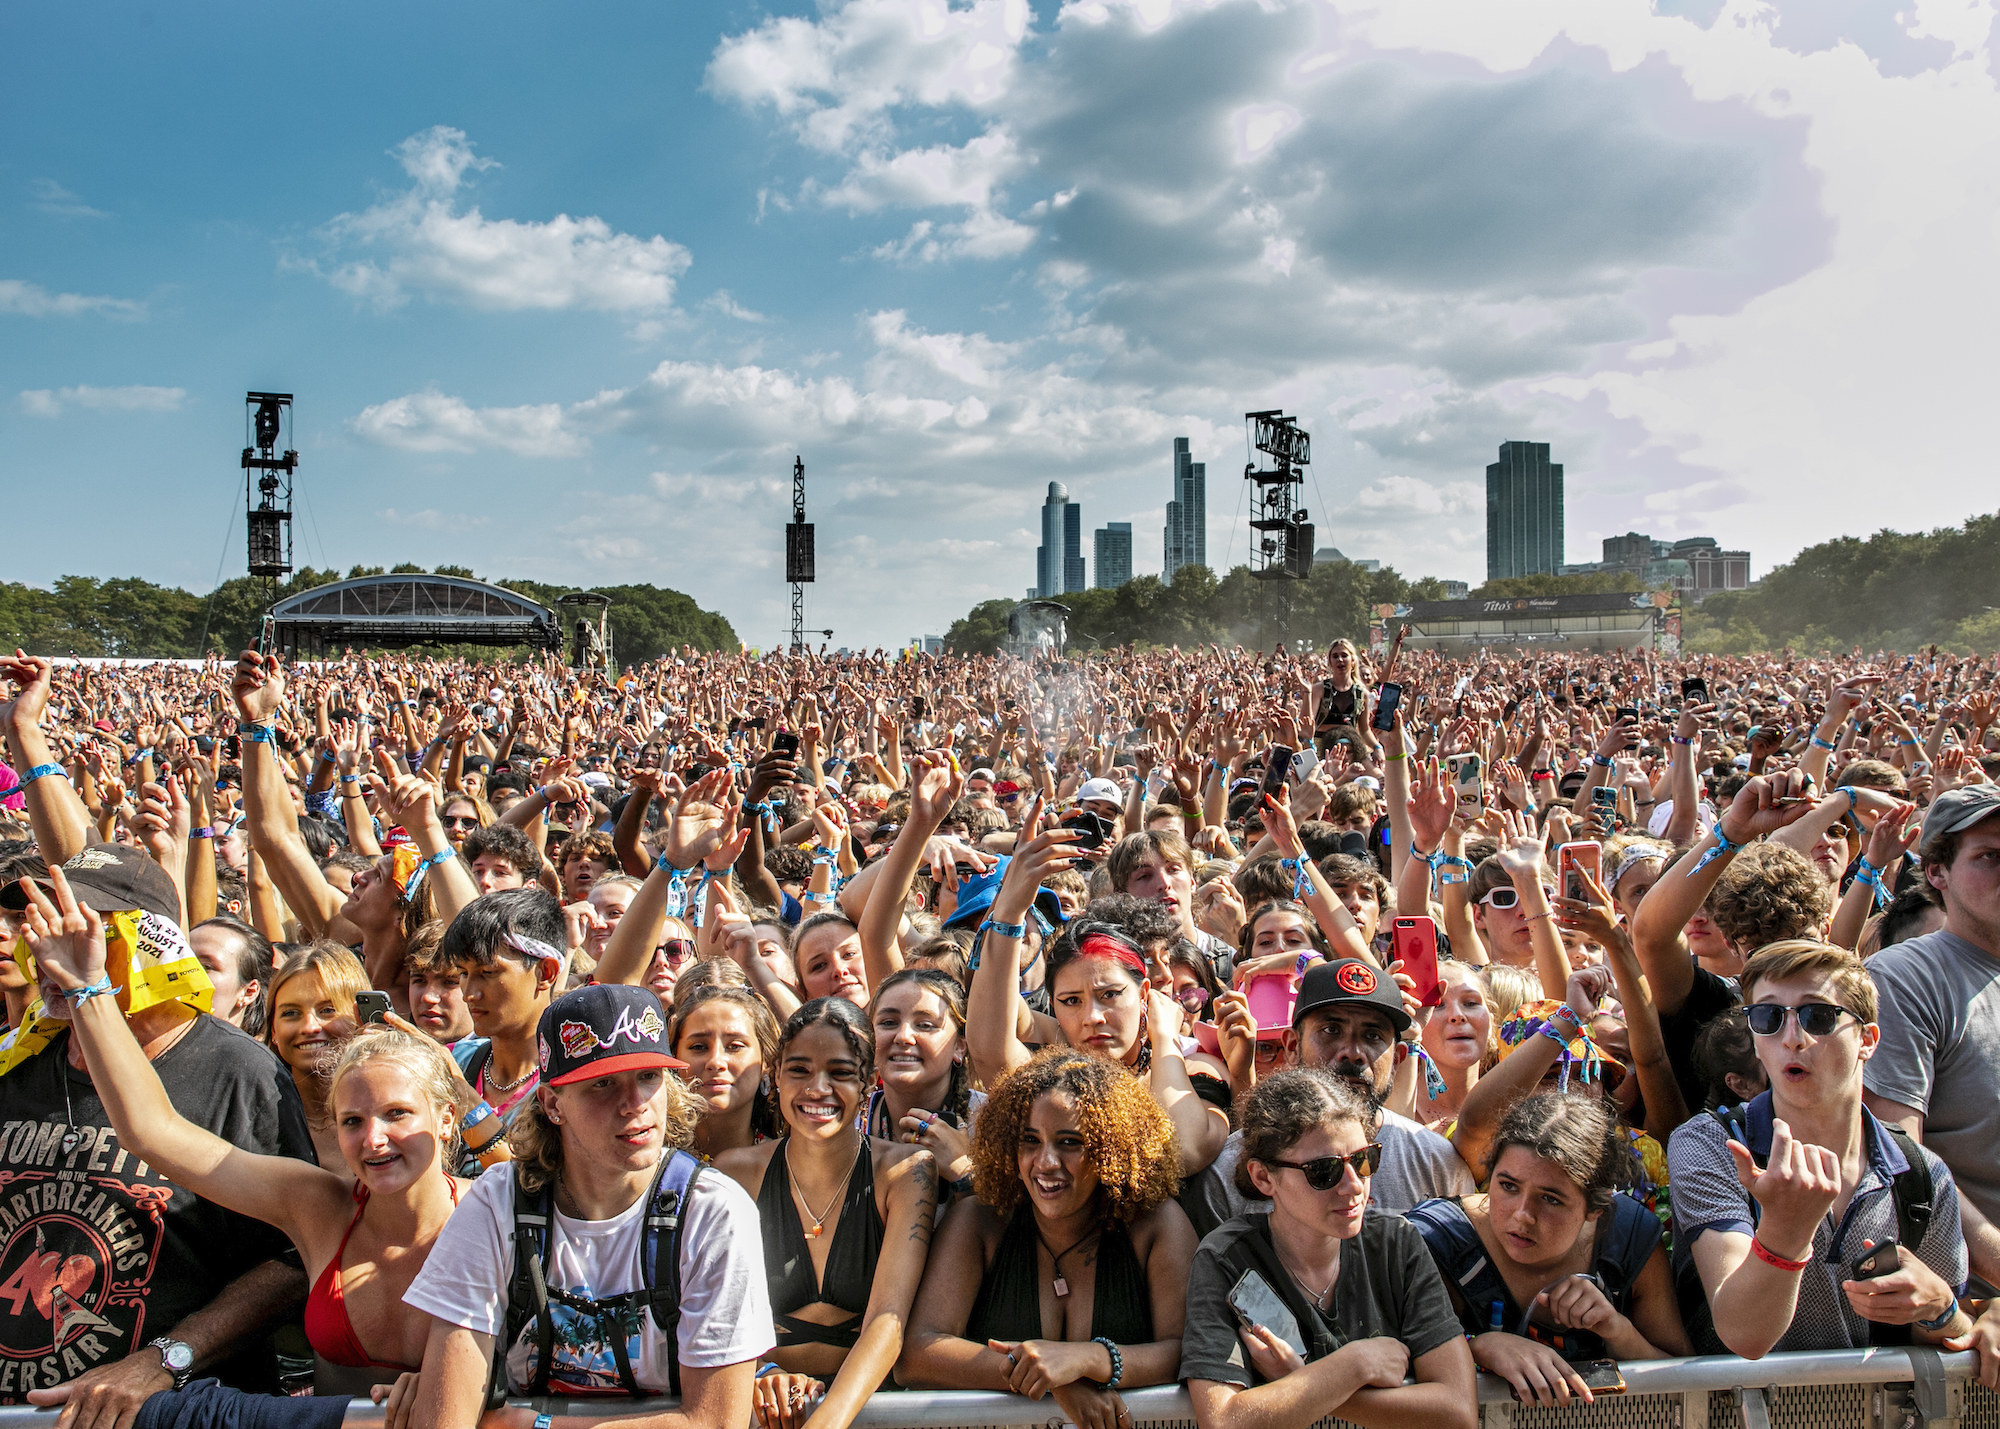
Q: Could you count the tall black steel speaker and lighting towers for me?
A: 3